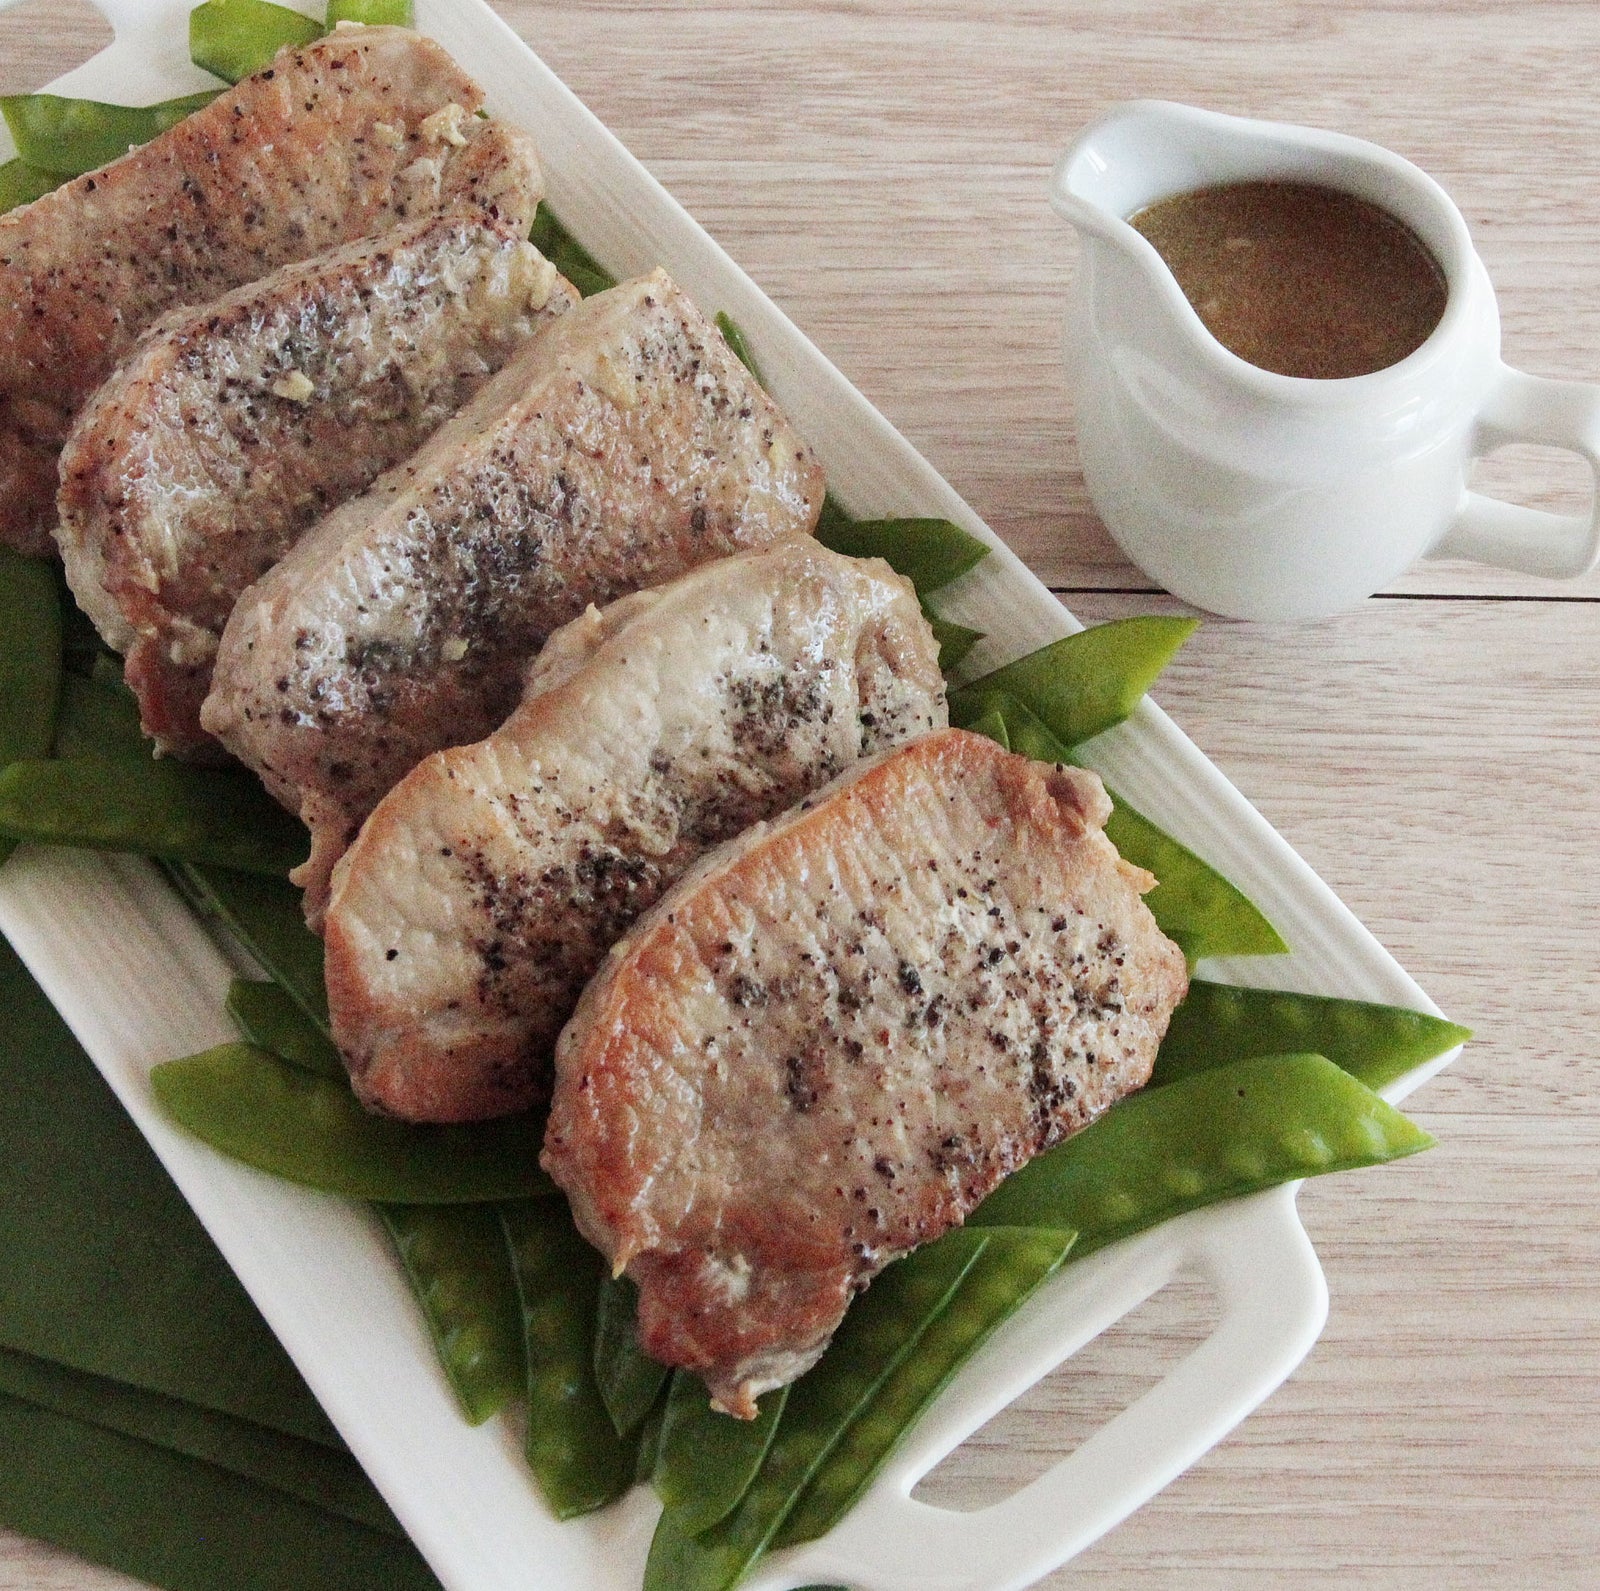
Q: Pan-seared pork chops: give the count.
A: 5